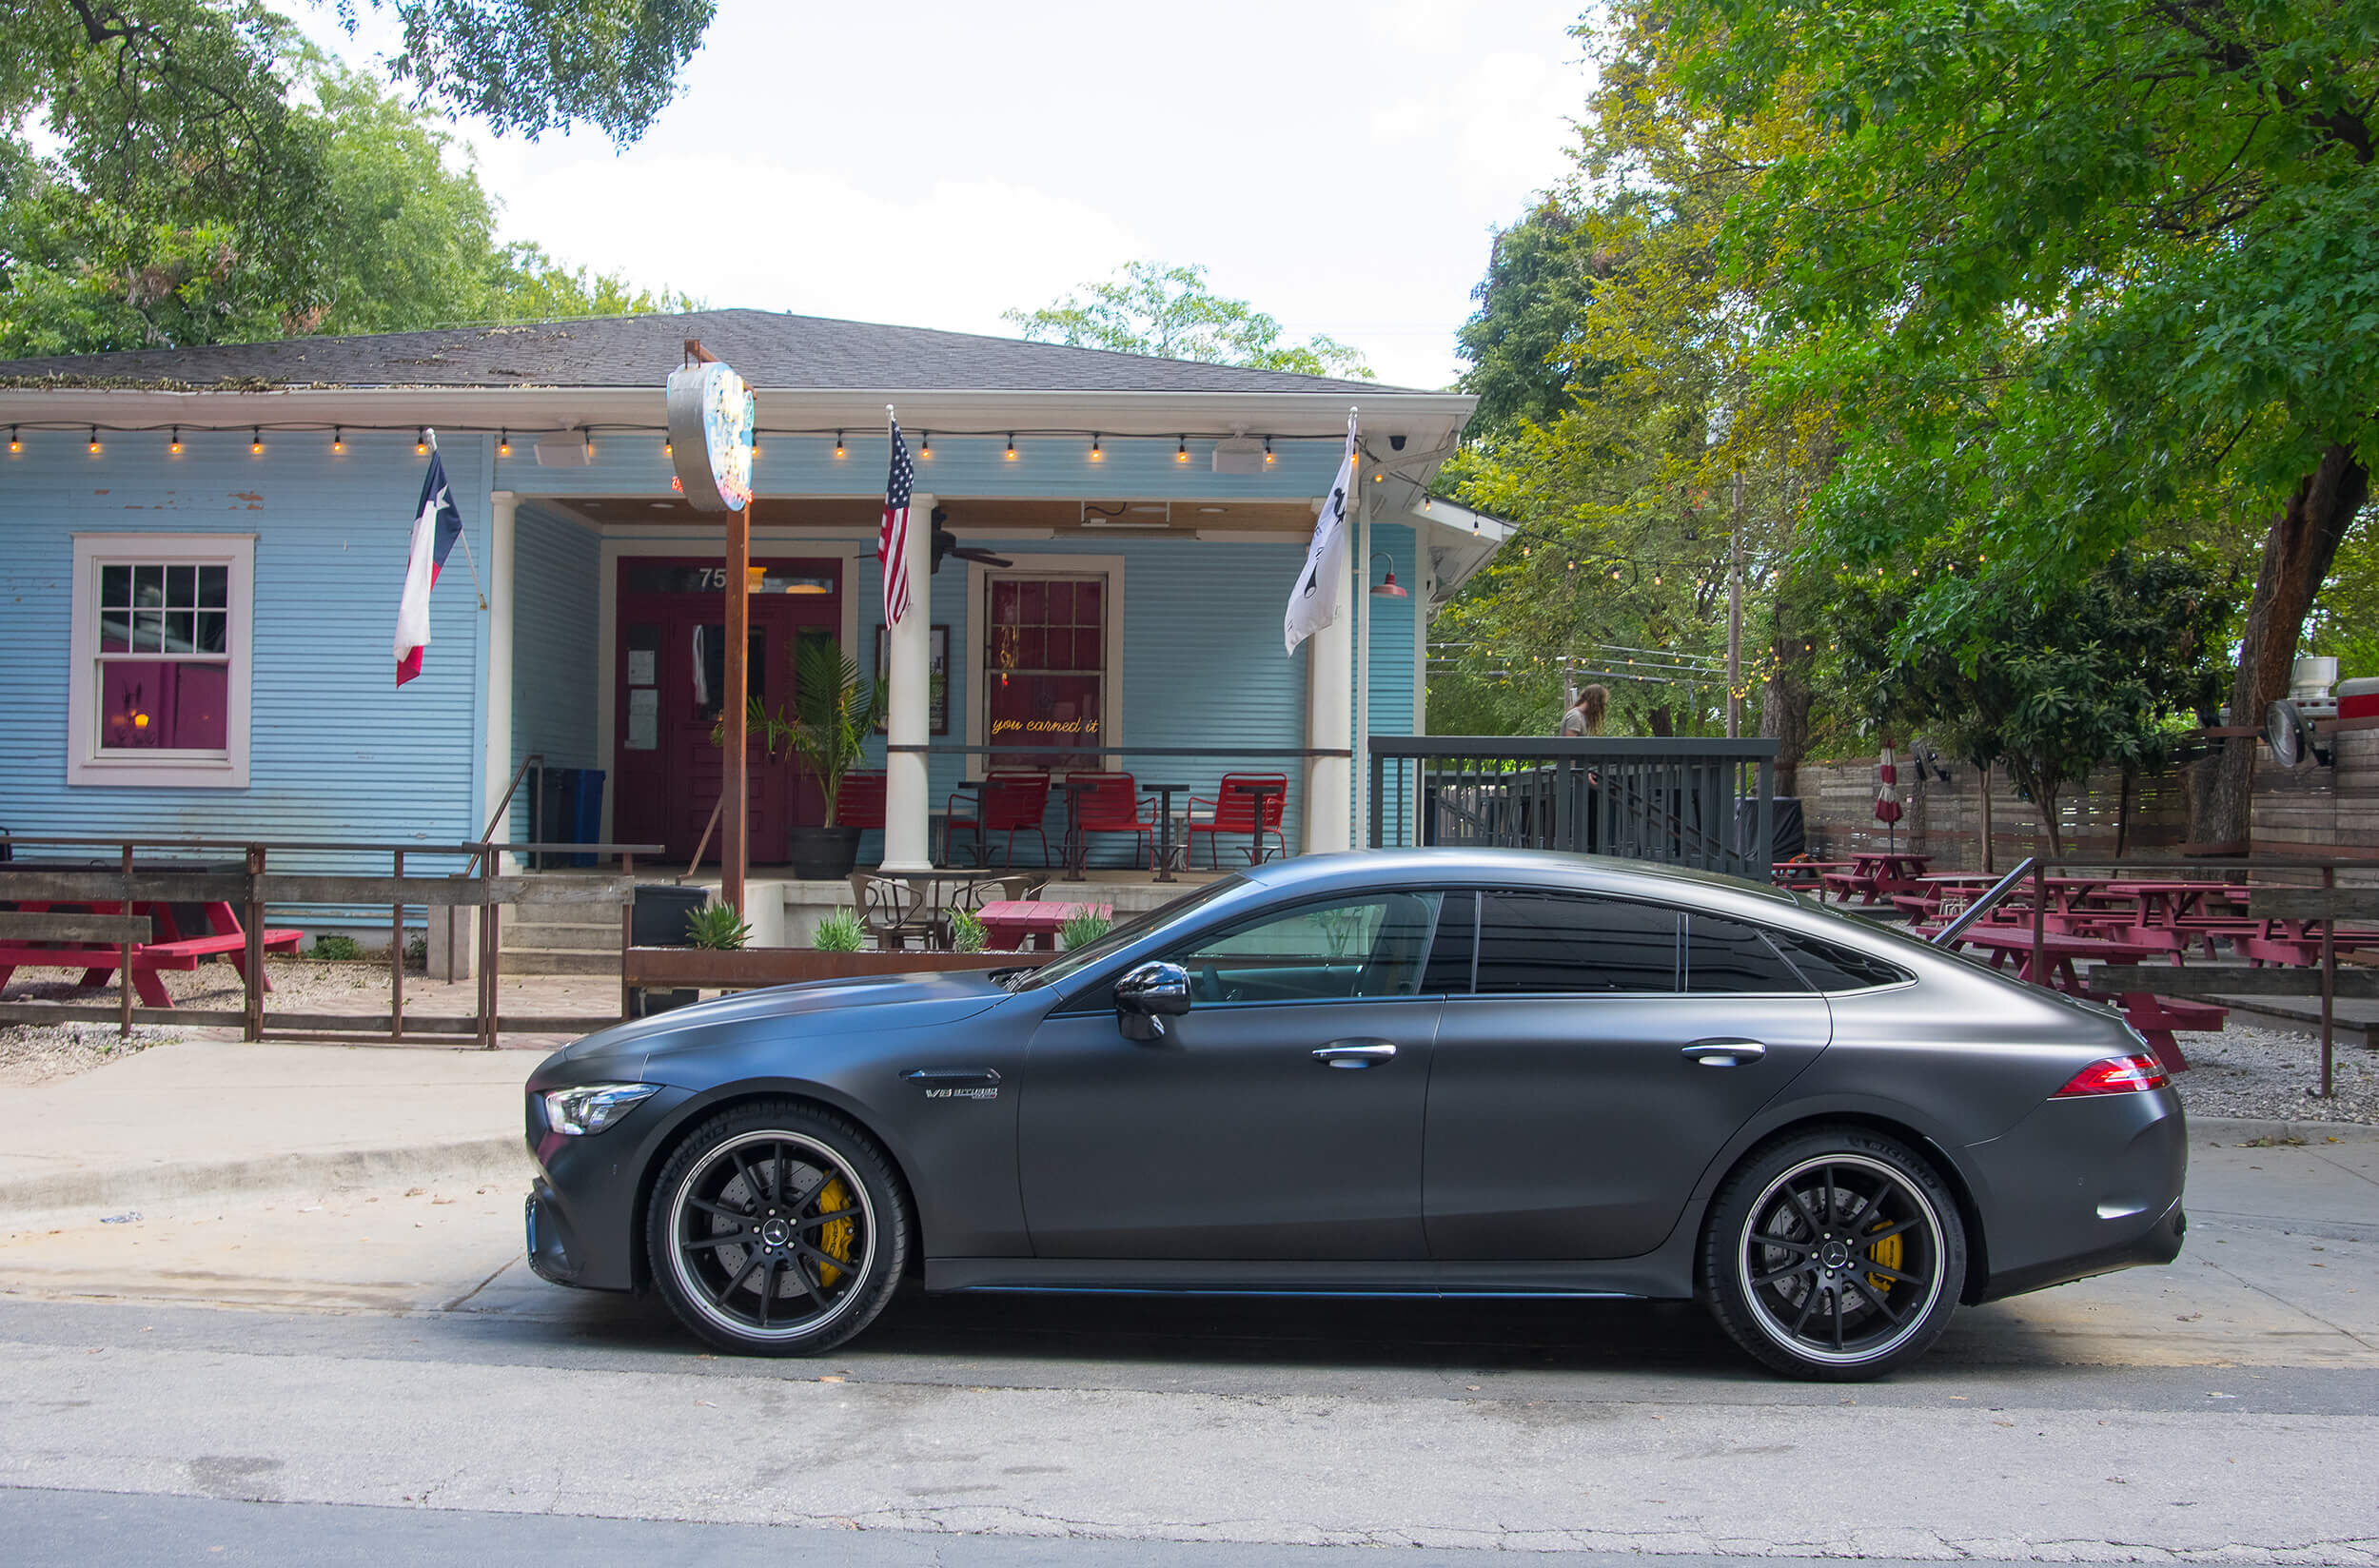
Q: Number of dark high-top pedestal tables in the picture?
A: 4